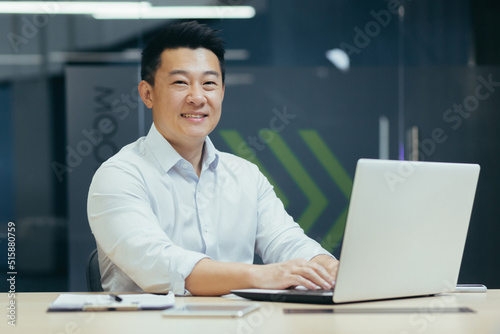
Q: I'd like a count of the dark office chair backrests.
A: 1